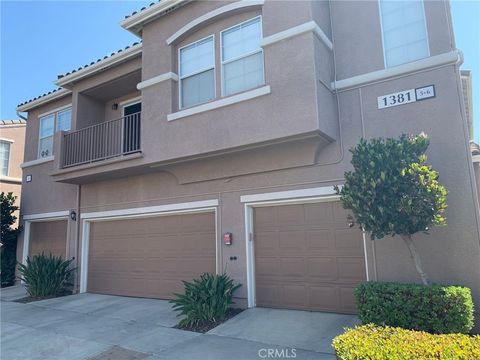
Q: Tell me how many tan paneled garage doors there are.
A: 3